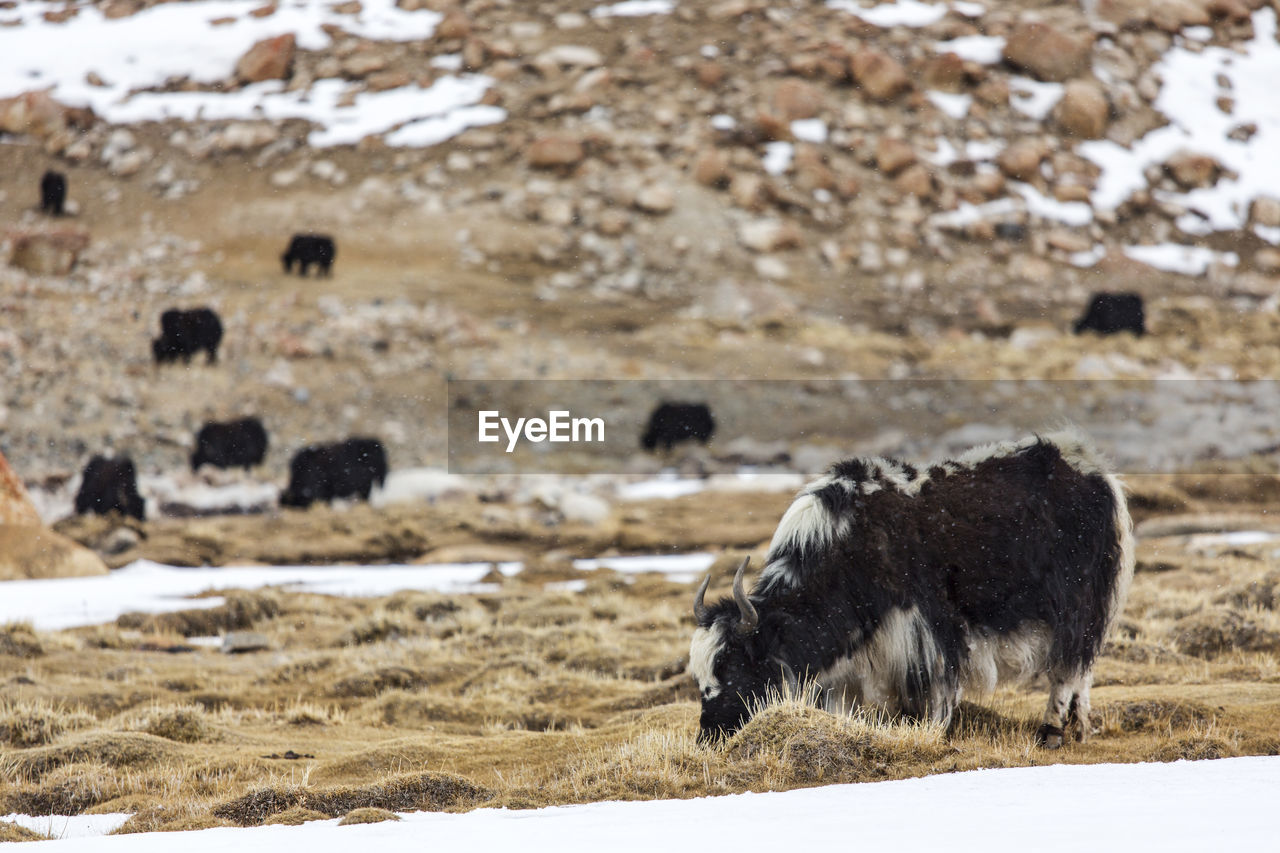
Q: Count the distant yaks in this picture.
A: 8